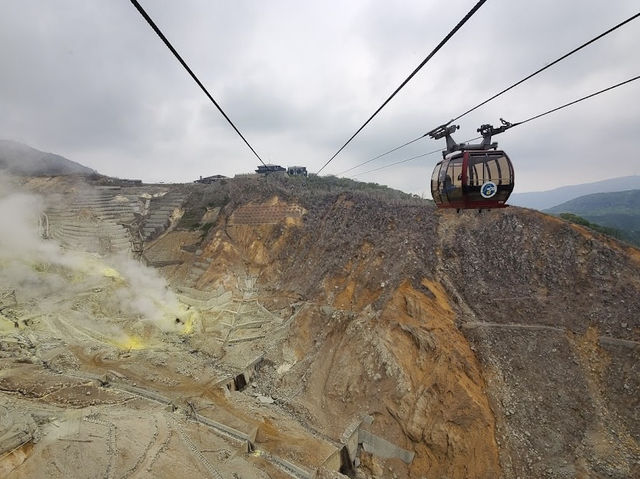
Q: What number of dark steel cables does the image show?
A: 4